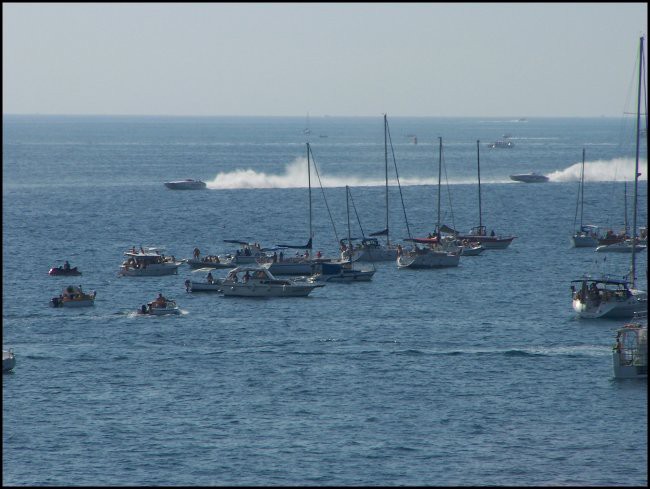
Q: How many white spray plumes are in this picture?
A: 2